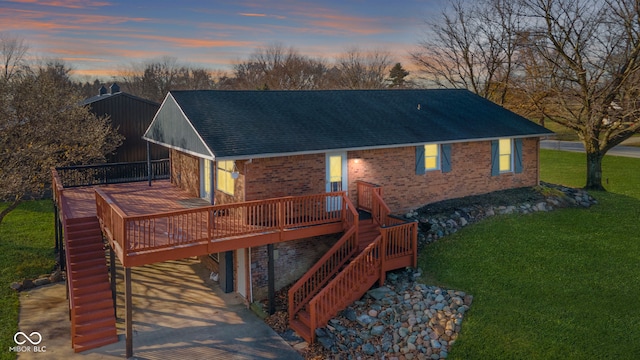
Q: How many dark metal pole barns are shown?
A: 1